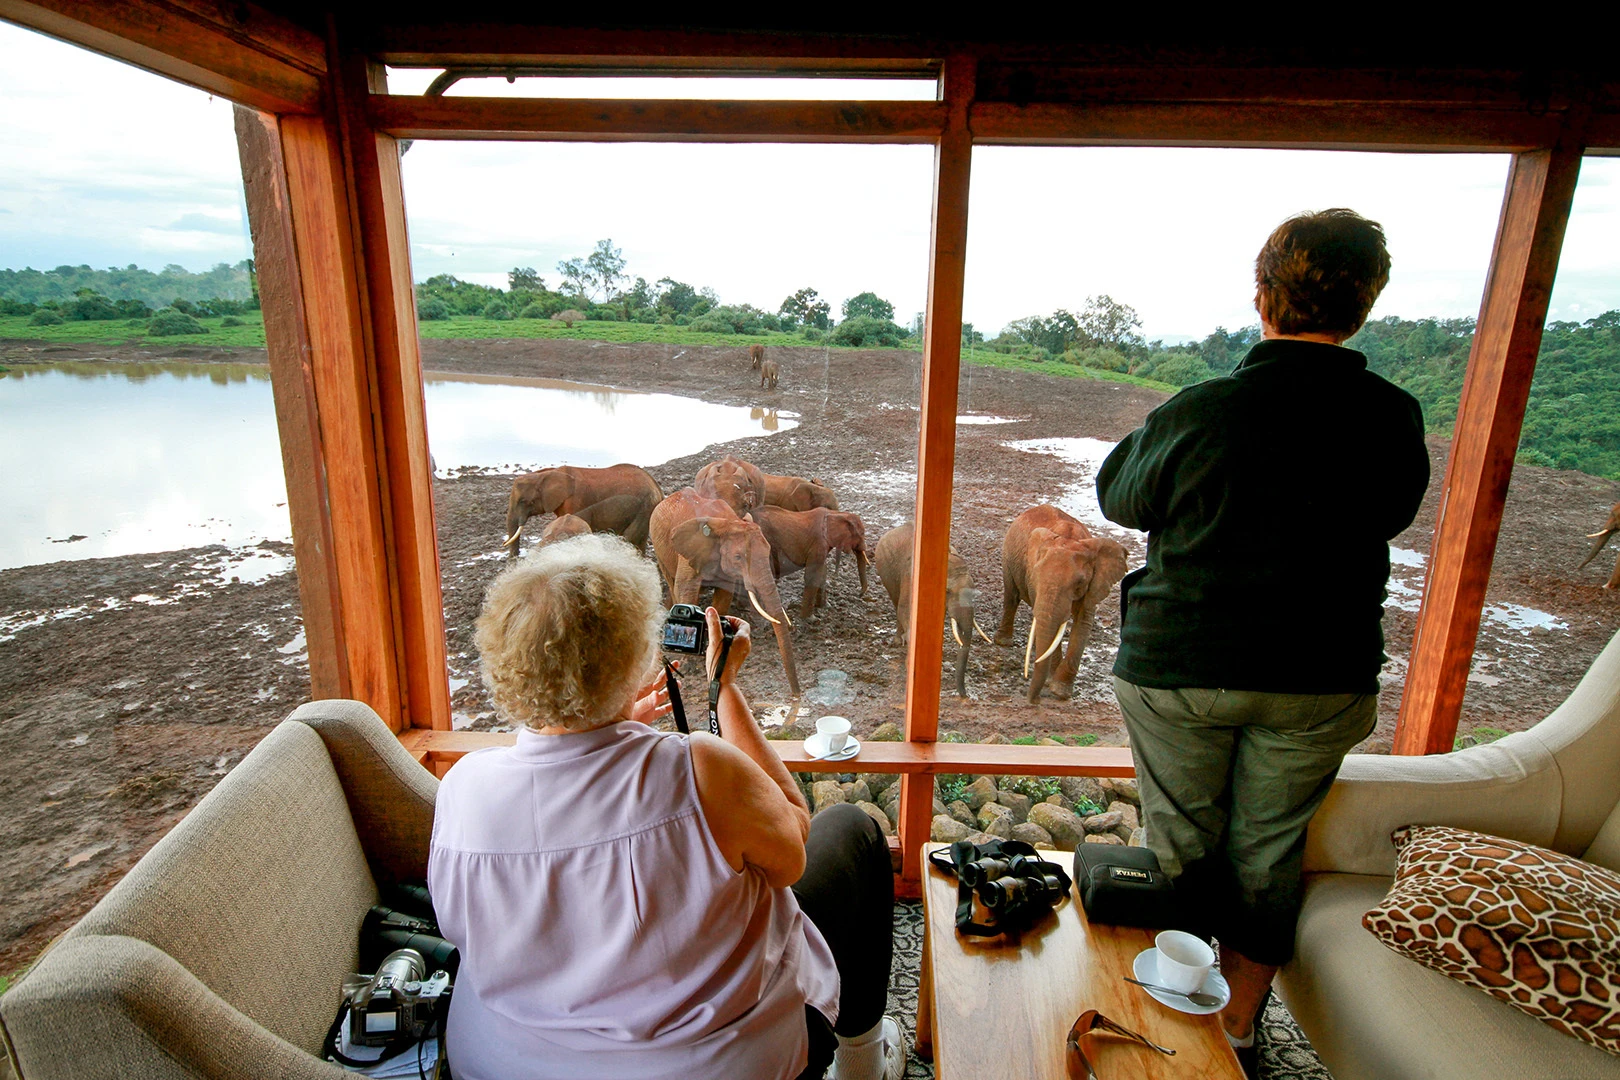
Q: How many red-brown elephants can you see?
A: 11